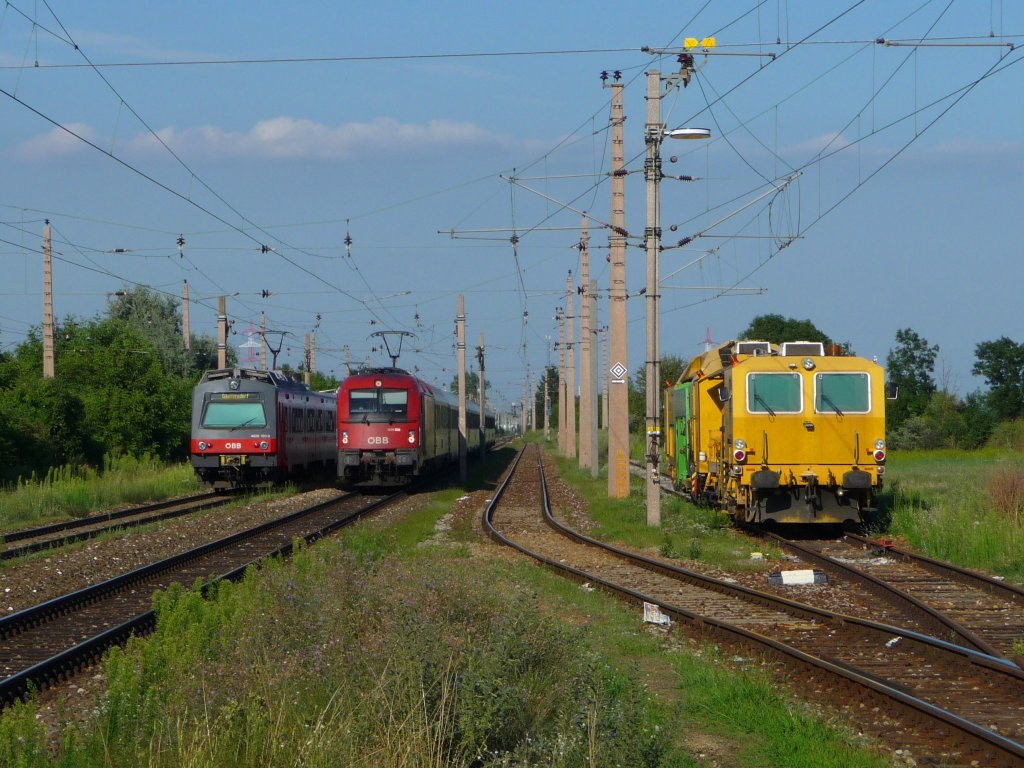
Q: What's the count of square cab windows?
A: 2